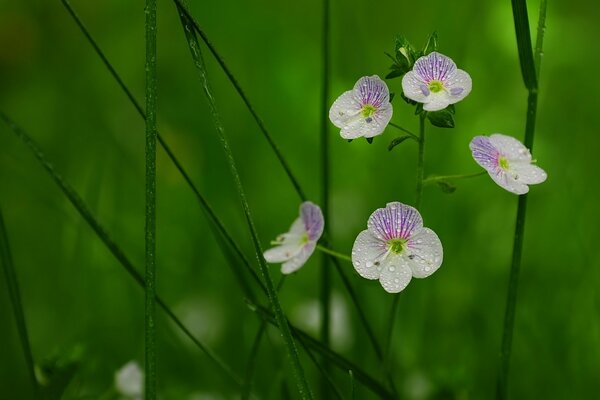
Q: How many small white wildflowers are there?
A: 5